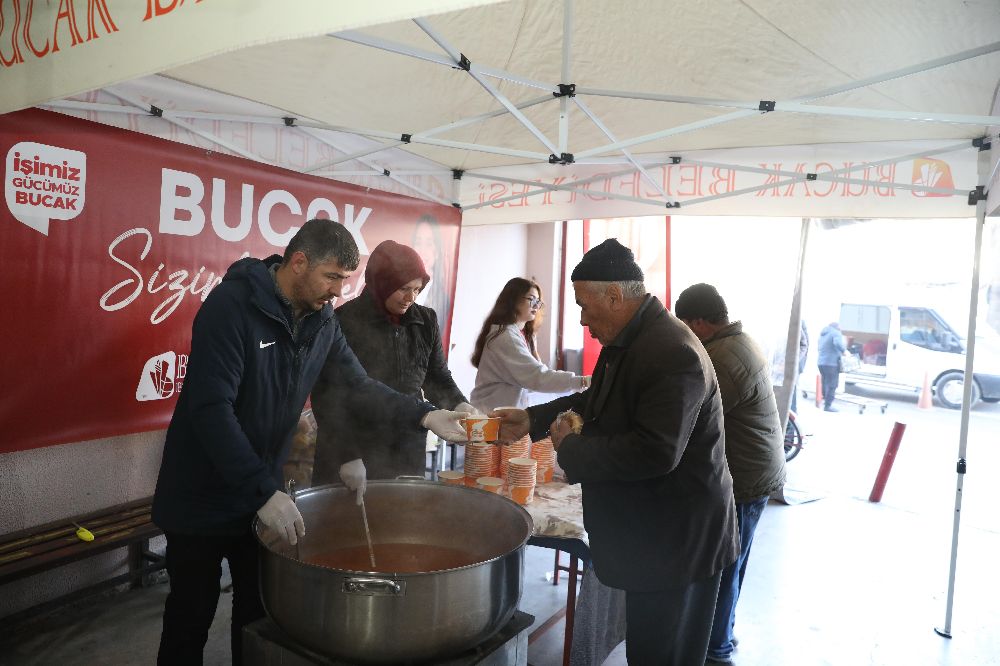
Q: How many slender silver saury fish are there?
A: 0